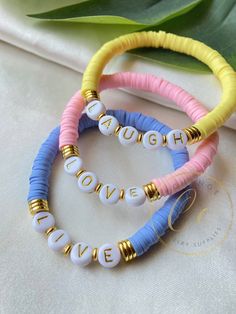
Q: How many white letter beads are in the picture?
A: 13